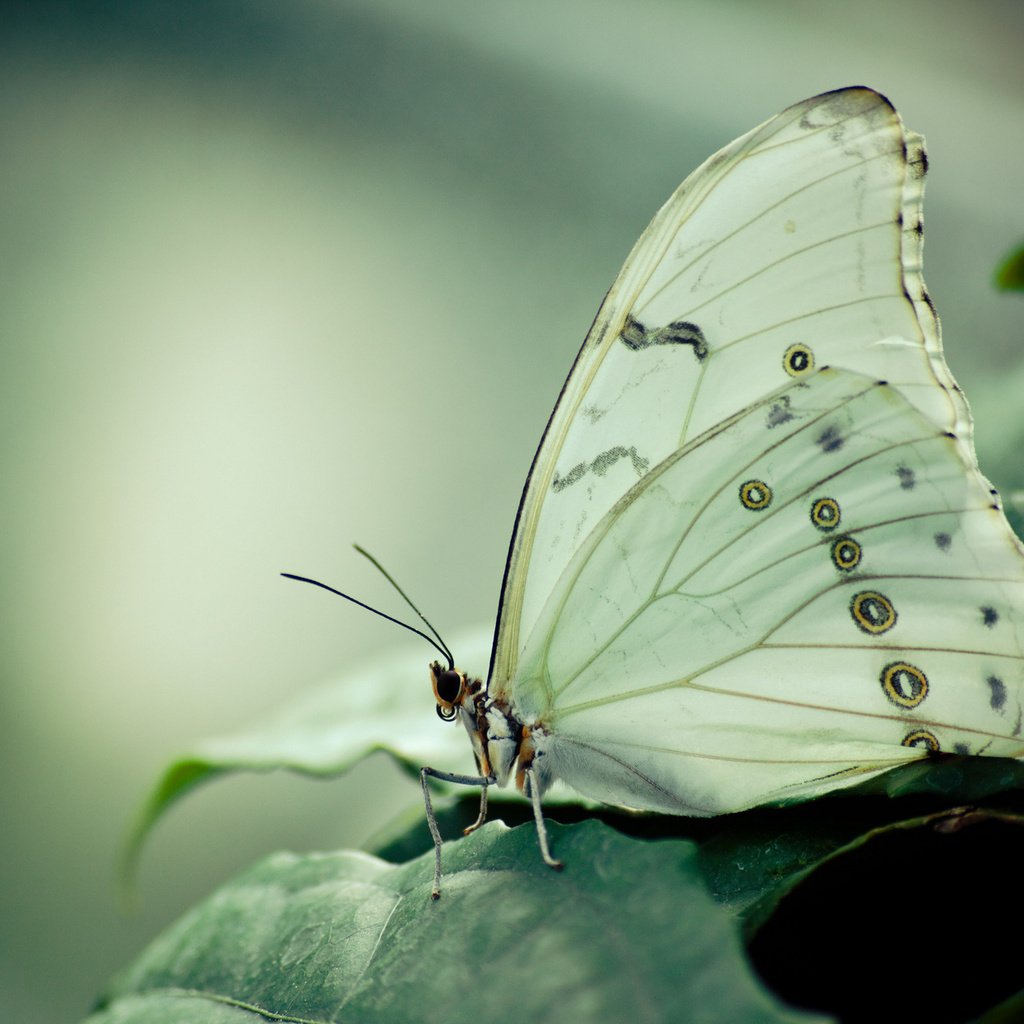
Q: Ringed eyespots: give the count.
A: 7